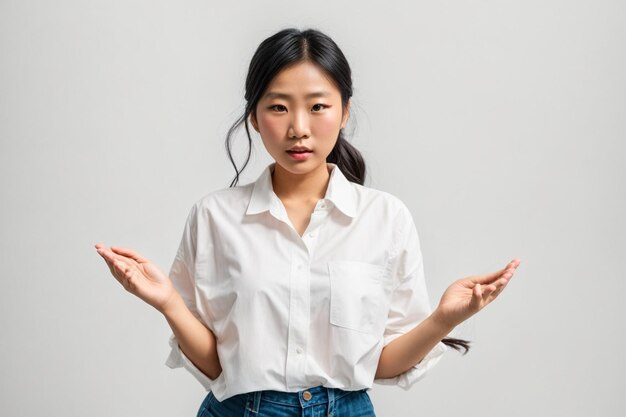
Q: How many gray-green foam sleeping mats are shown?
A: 0